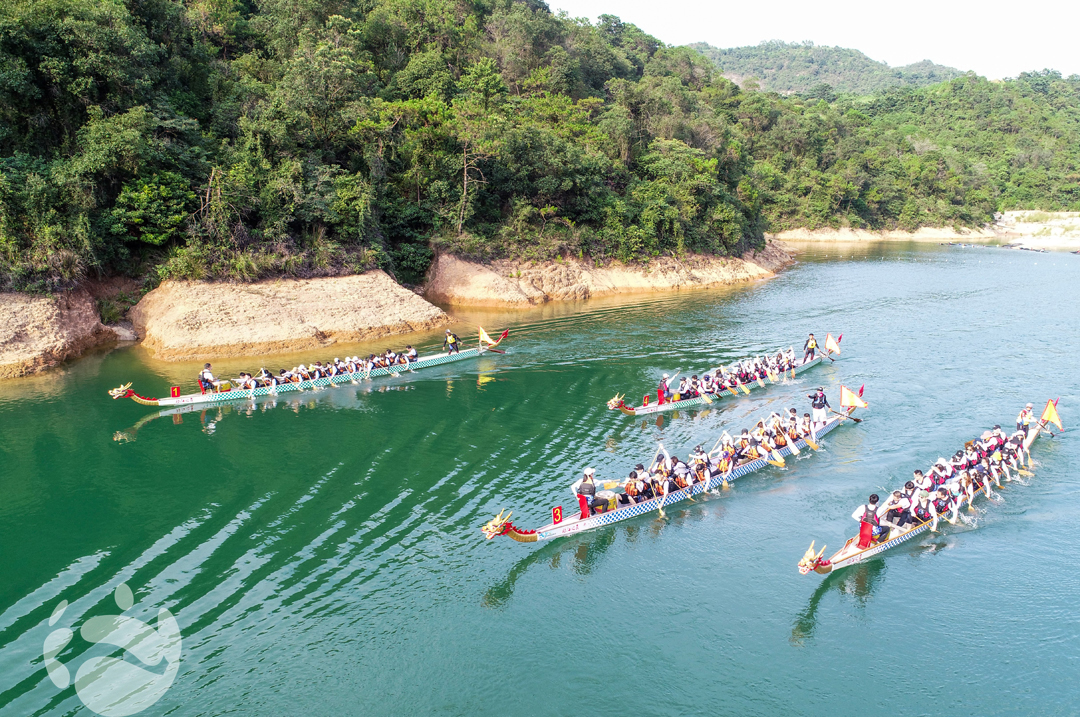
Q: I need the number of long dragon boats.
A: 4